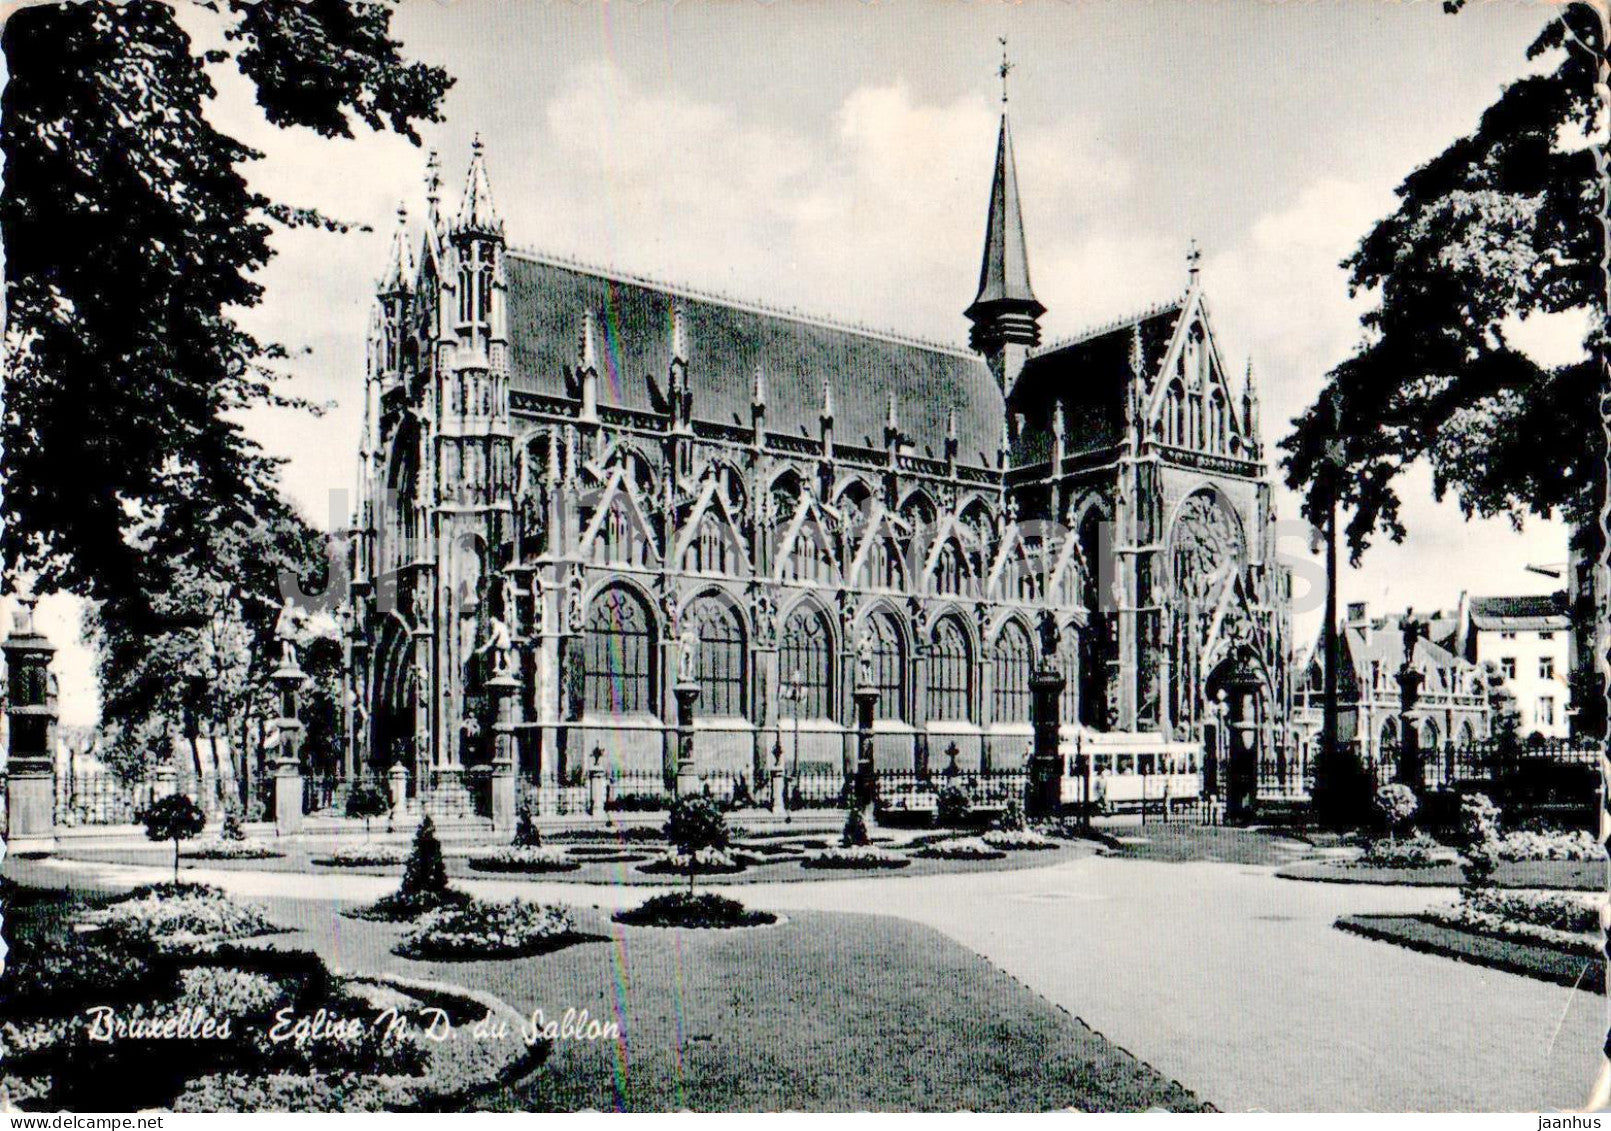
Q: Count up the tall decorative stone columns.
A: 8